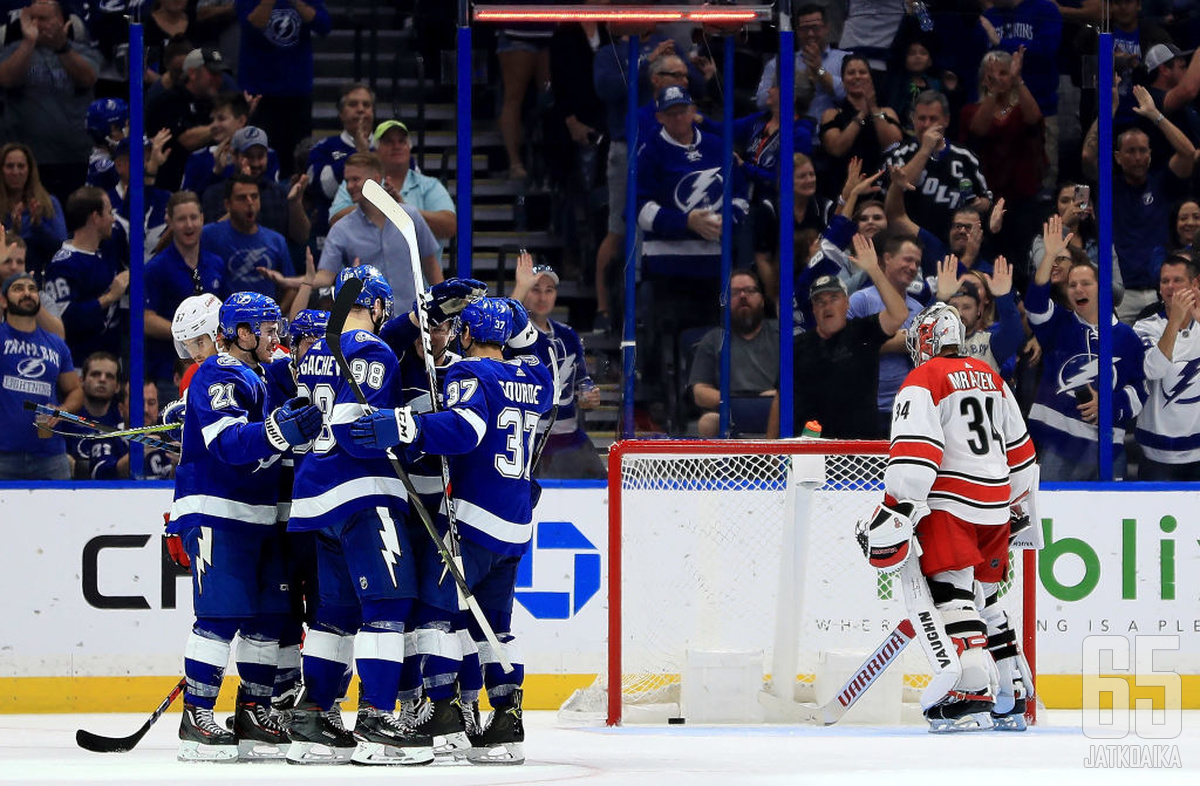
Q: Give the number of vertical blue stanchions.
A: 6